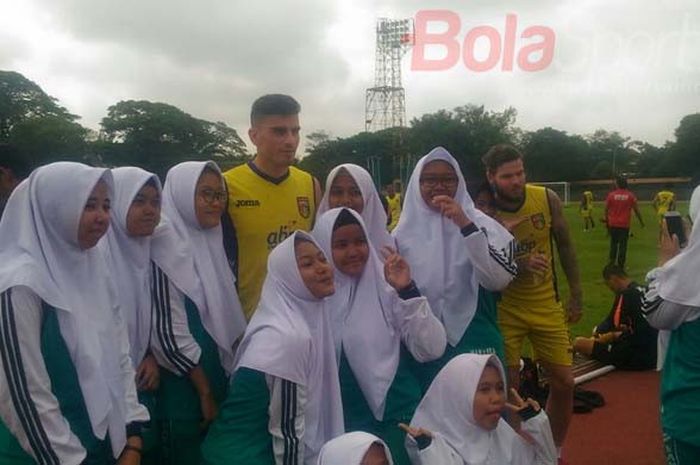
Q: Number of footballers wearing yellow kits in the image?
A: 5